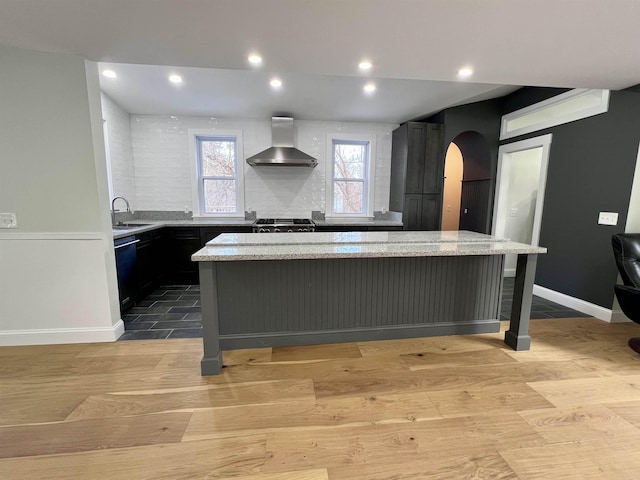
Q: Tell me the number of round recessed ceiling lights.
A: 7